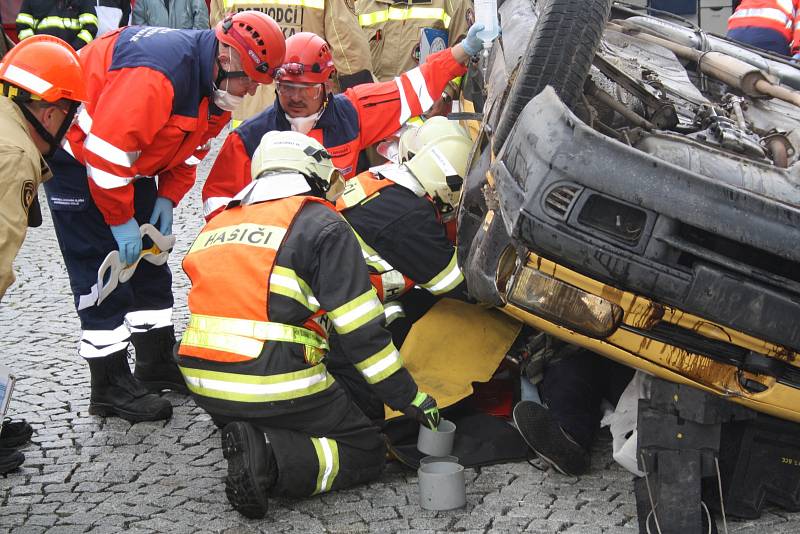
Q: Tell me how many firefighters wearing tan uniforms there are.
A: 3